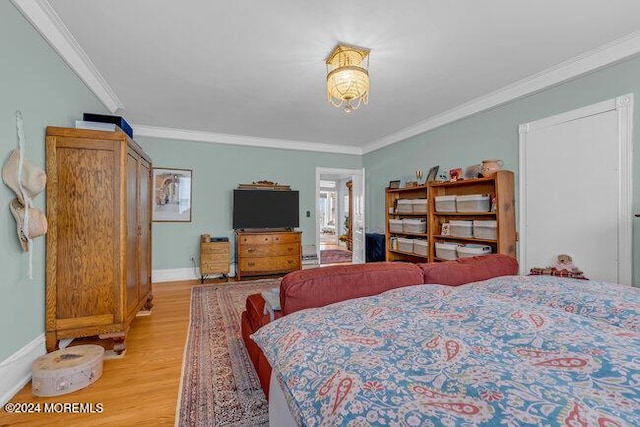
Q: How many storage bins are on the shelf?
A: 12